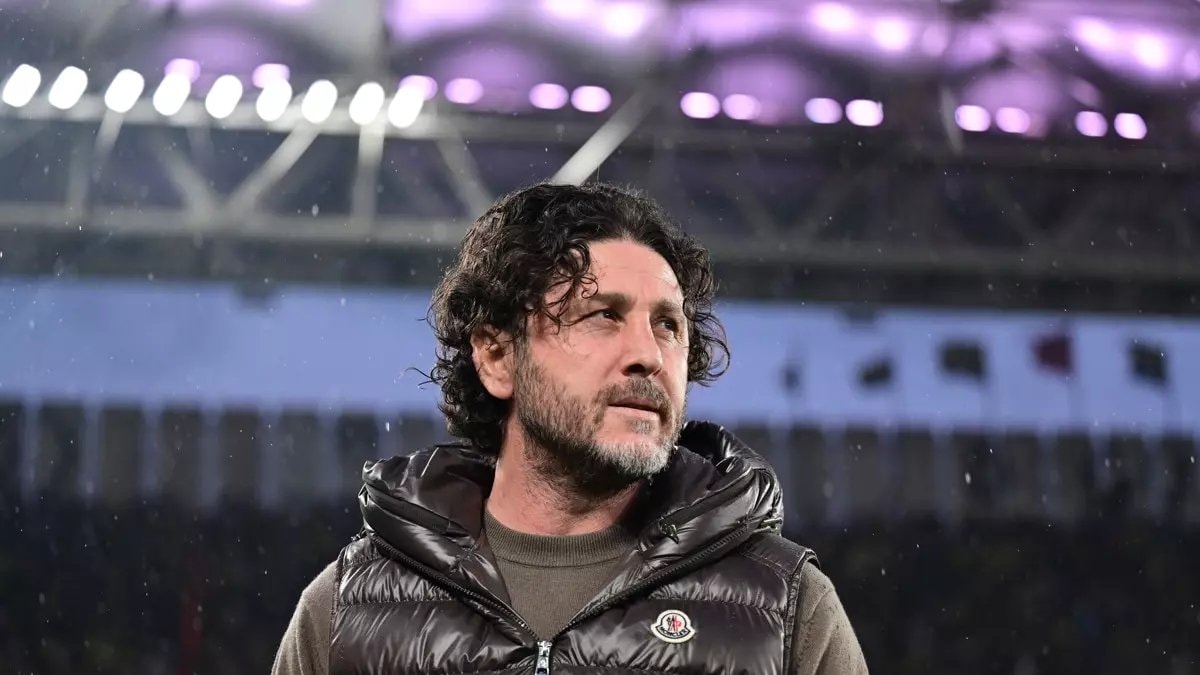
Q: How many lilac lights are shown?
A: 14